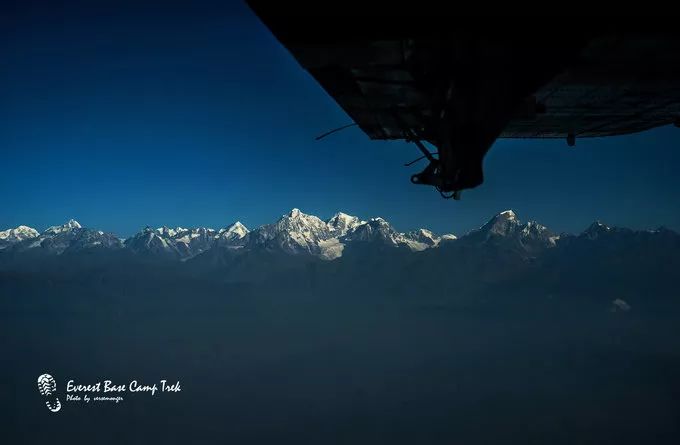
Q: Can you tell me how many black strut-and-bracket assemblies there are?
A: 1